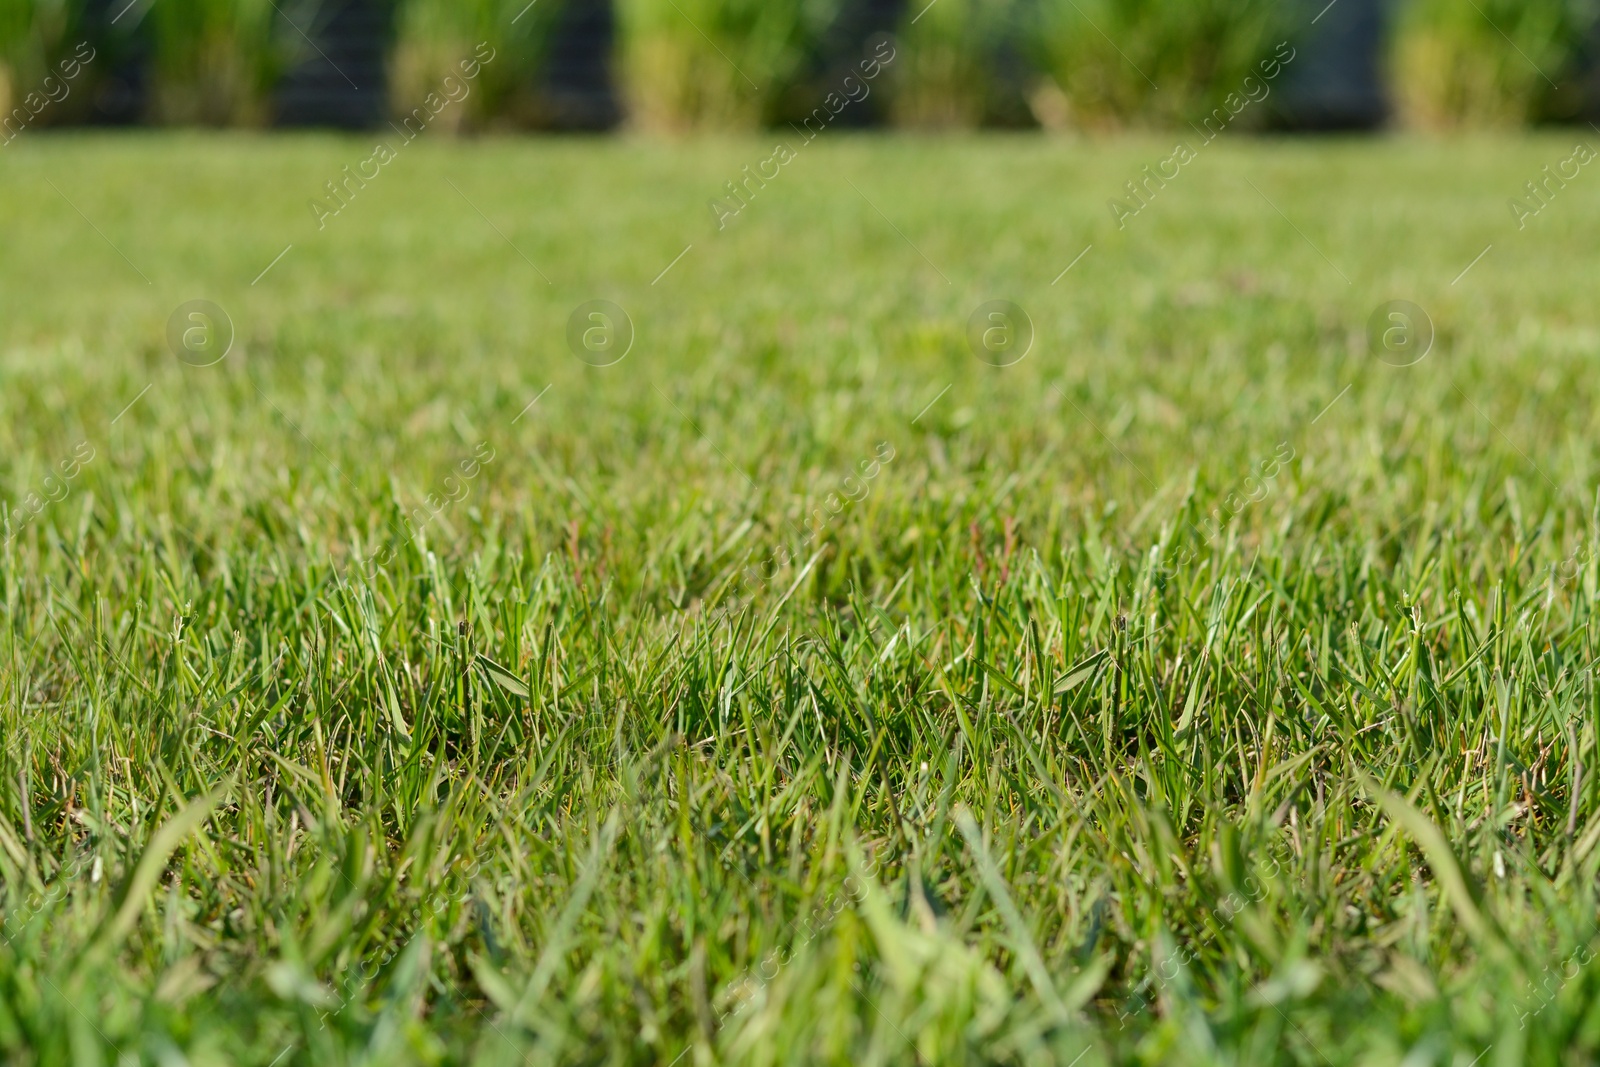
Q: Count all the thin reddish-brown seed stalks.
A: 4